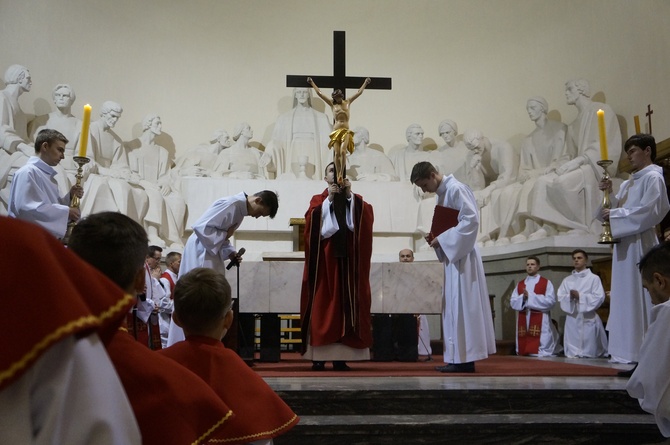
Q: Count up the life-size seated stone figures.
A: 13